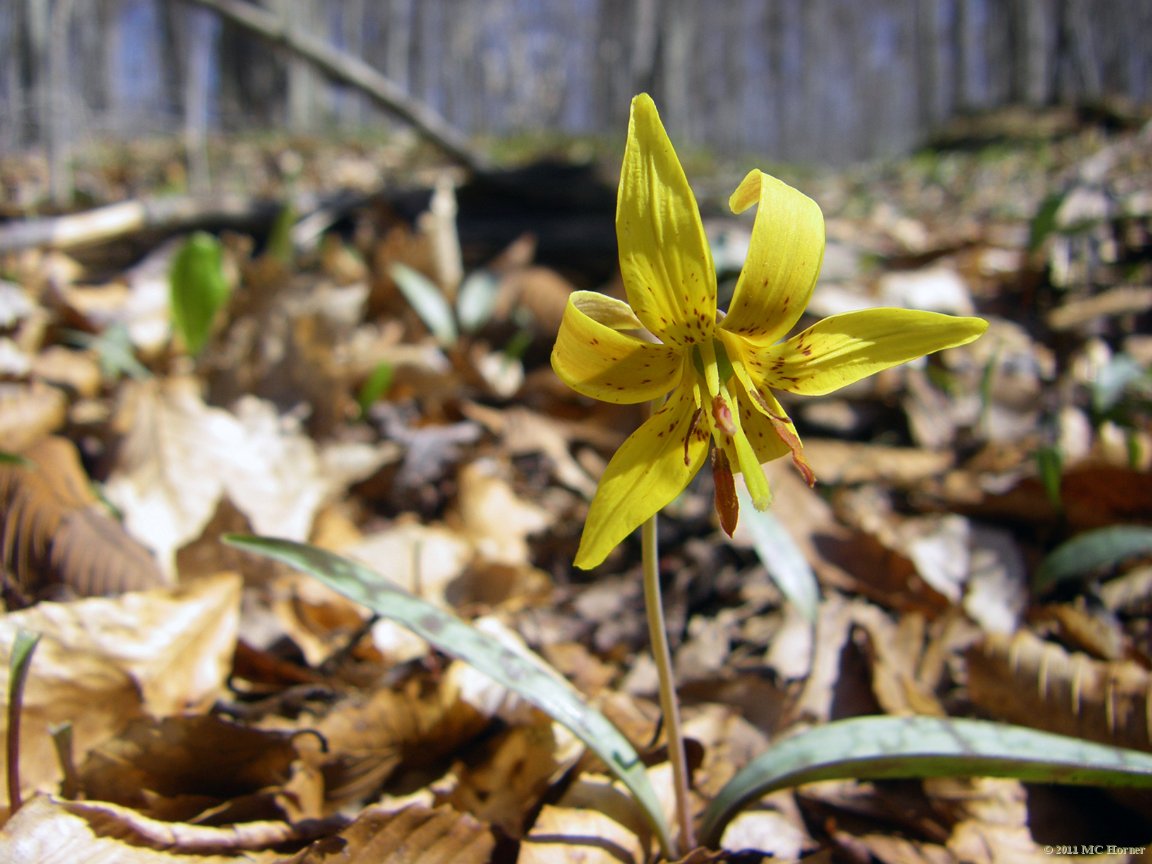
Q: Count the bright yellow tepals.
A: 6